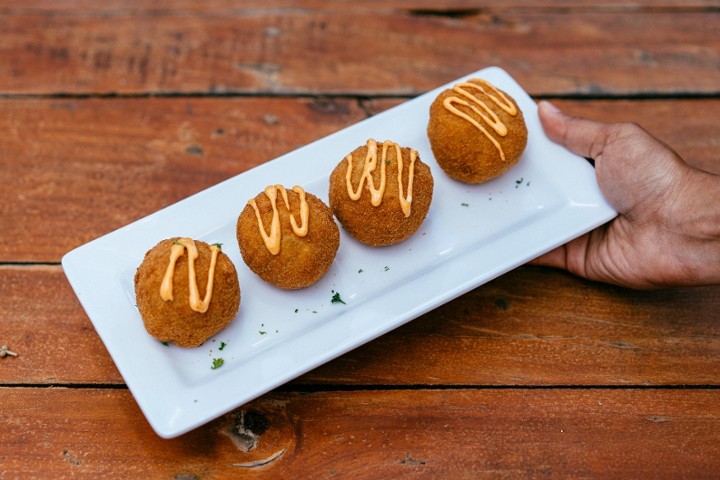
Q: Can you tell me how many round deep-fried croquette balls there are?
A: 4